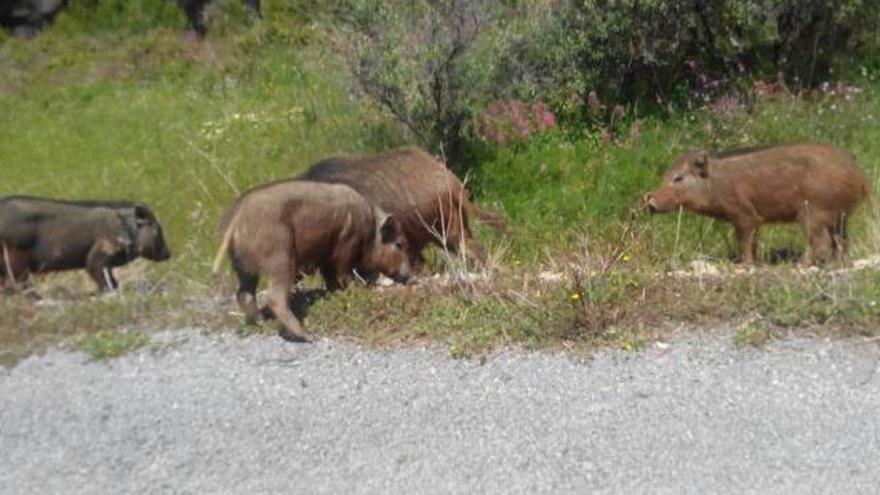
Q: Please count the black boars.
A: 1